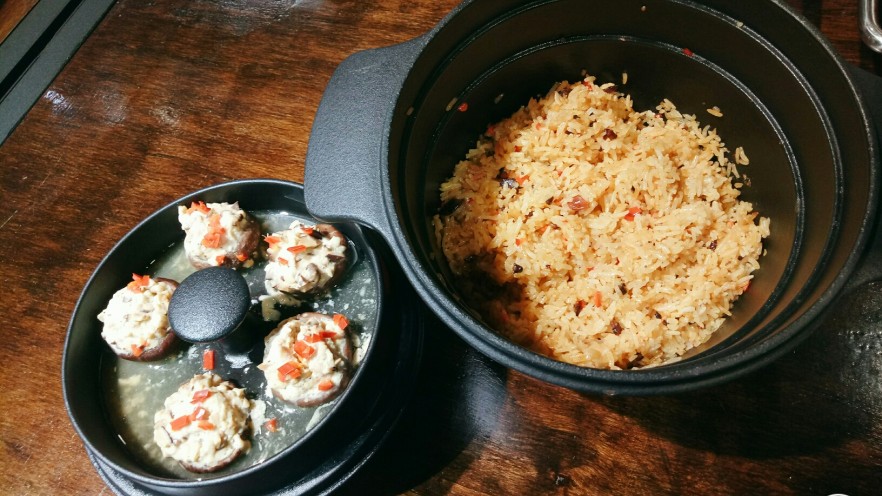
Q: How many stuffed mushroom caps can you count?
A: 5